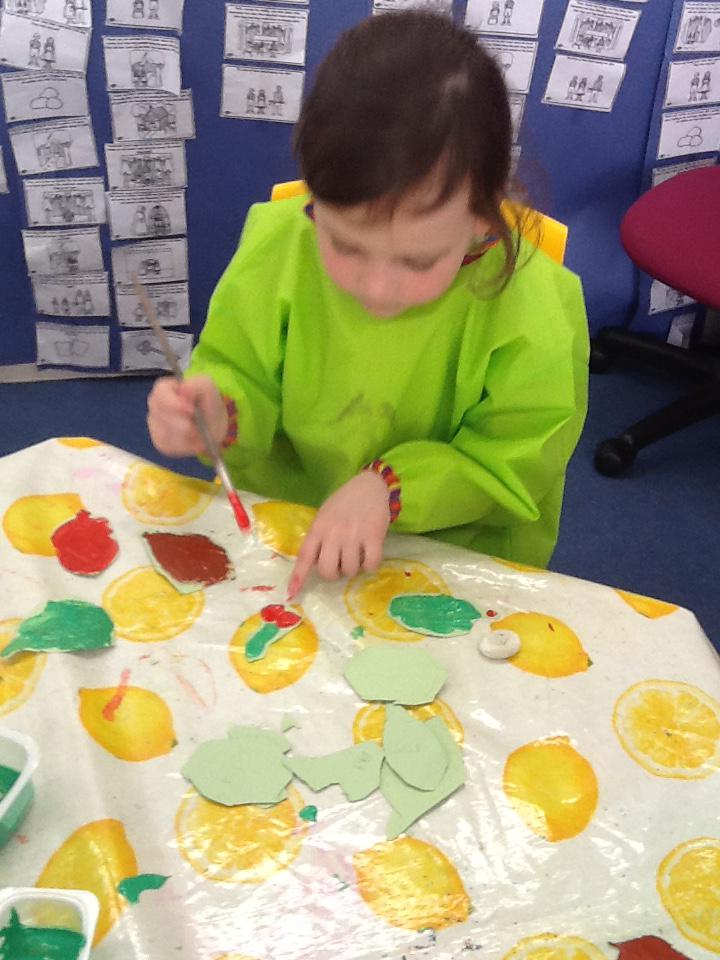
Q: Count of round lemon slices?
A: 9